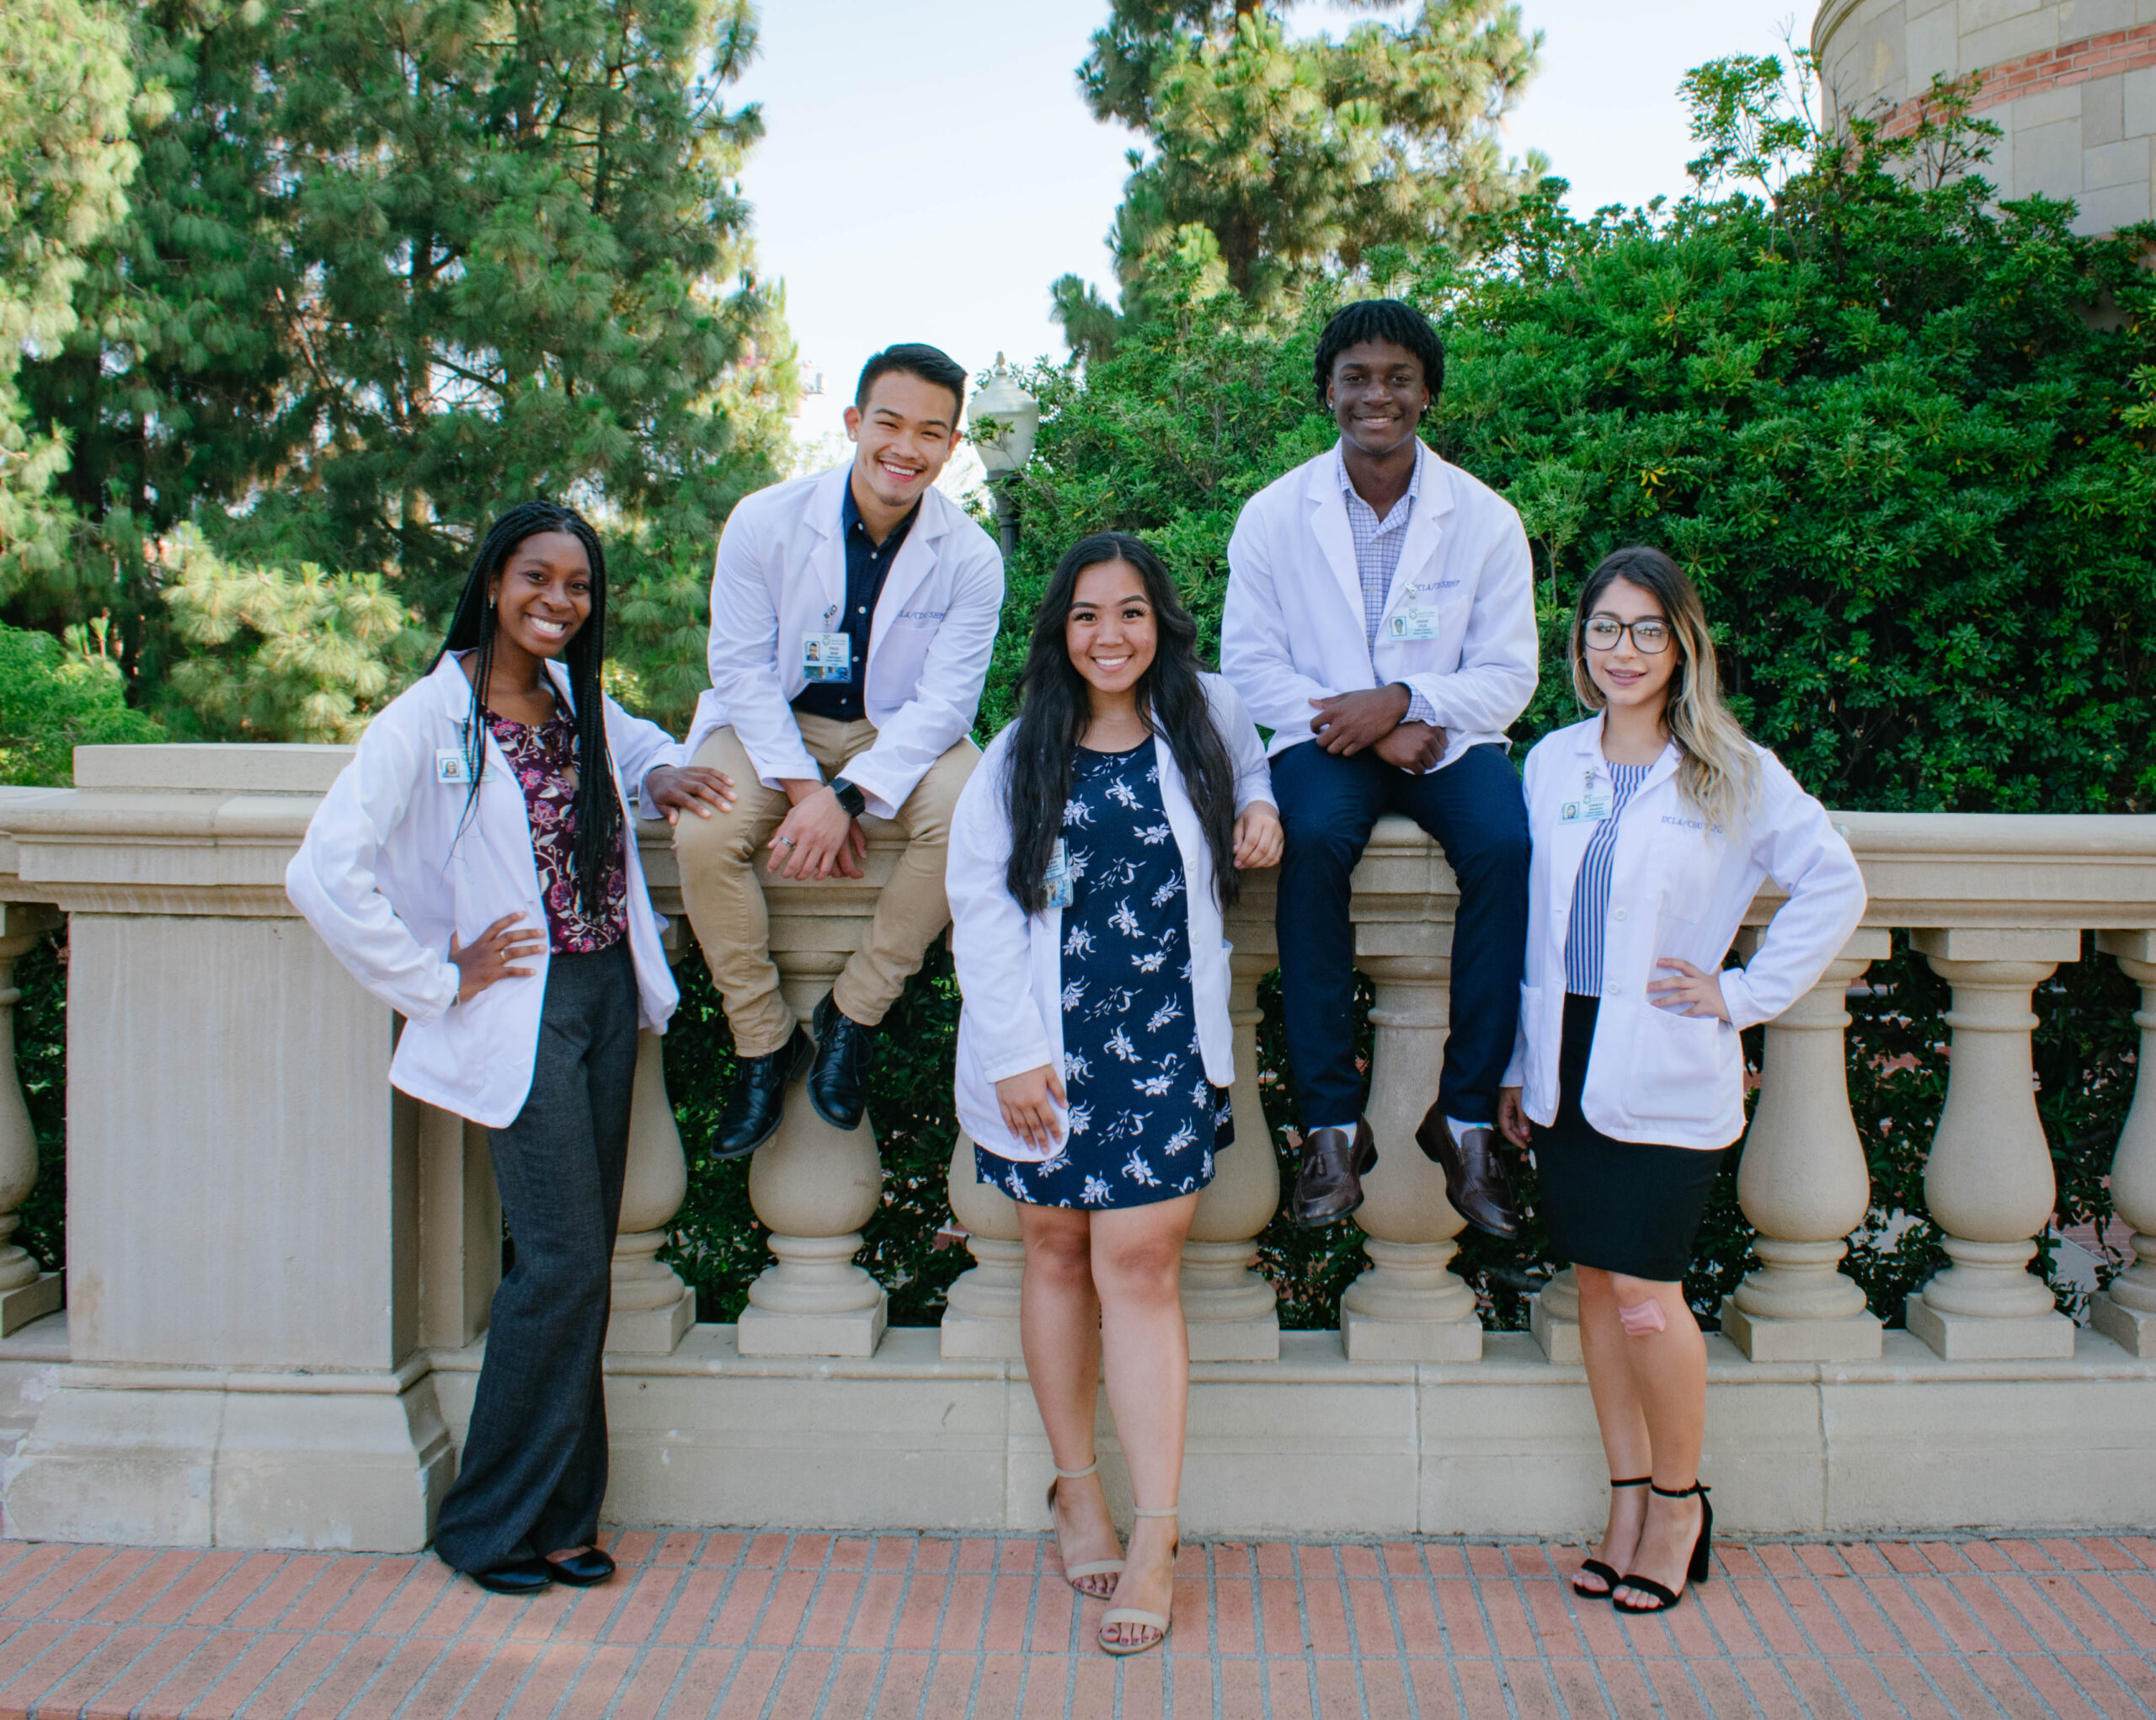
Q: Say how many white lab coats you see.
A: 5